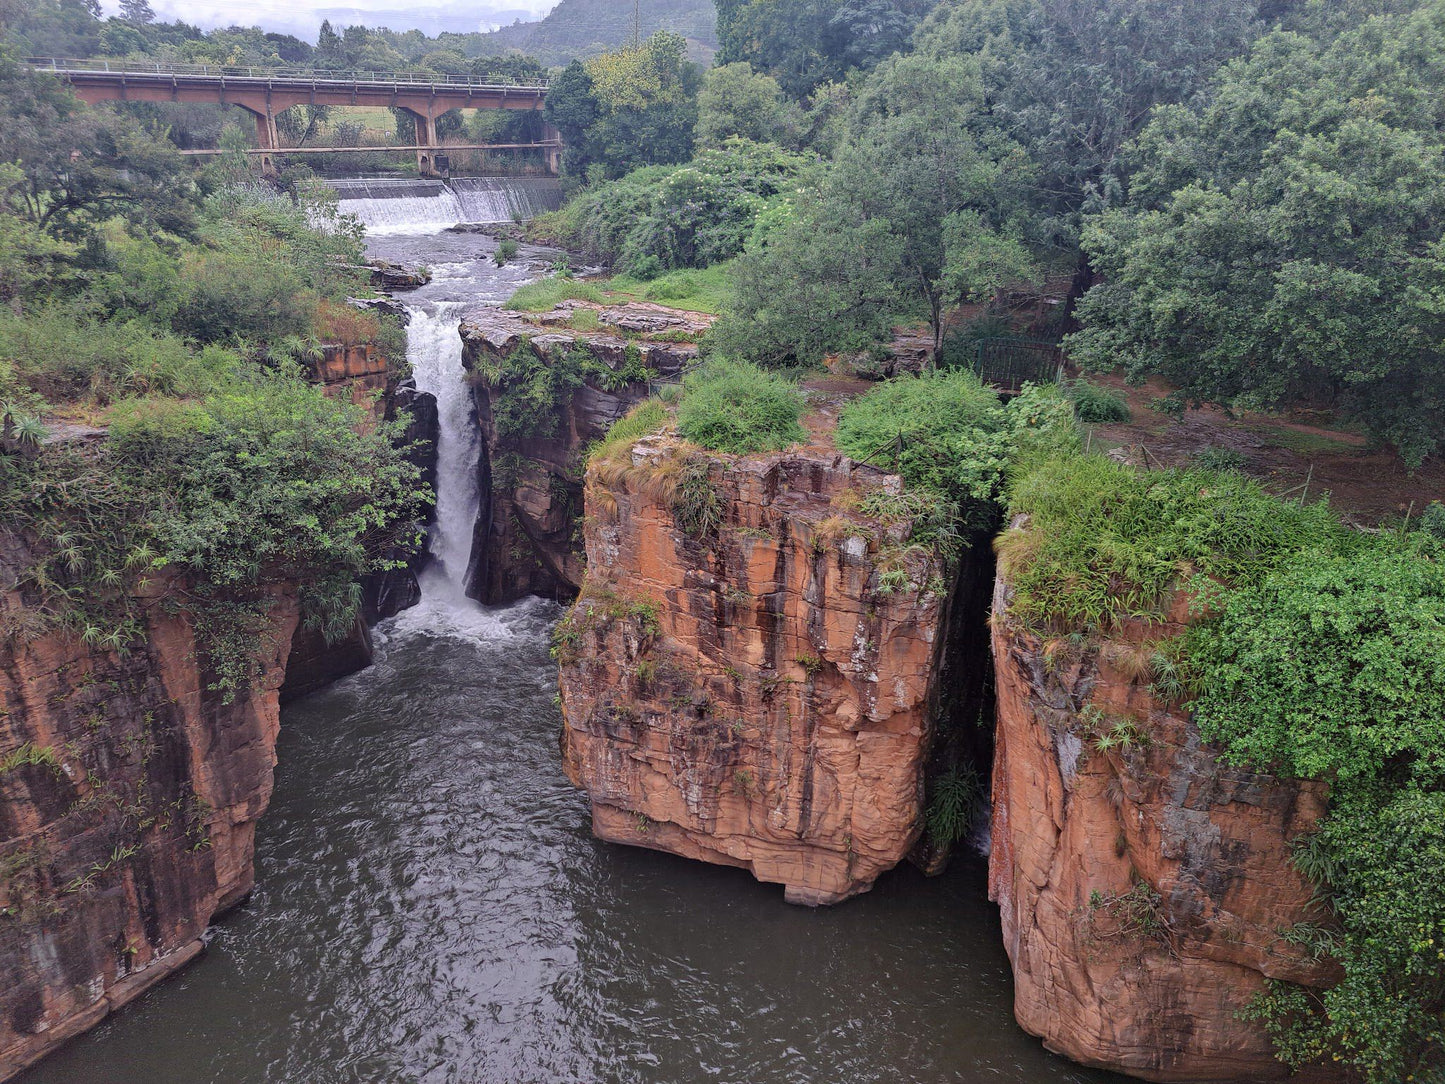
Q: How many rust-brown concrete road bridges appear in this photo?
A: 1